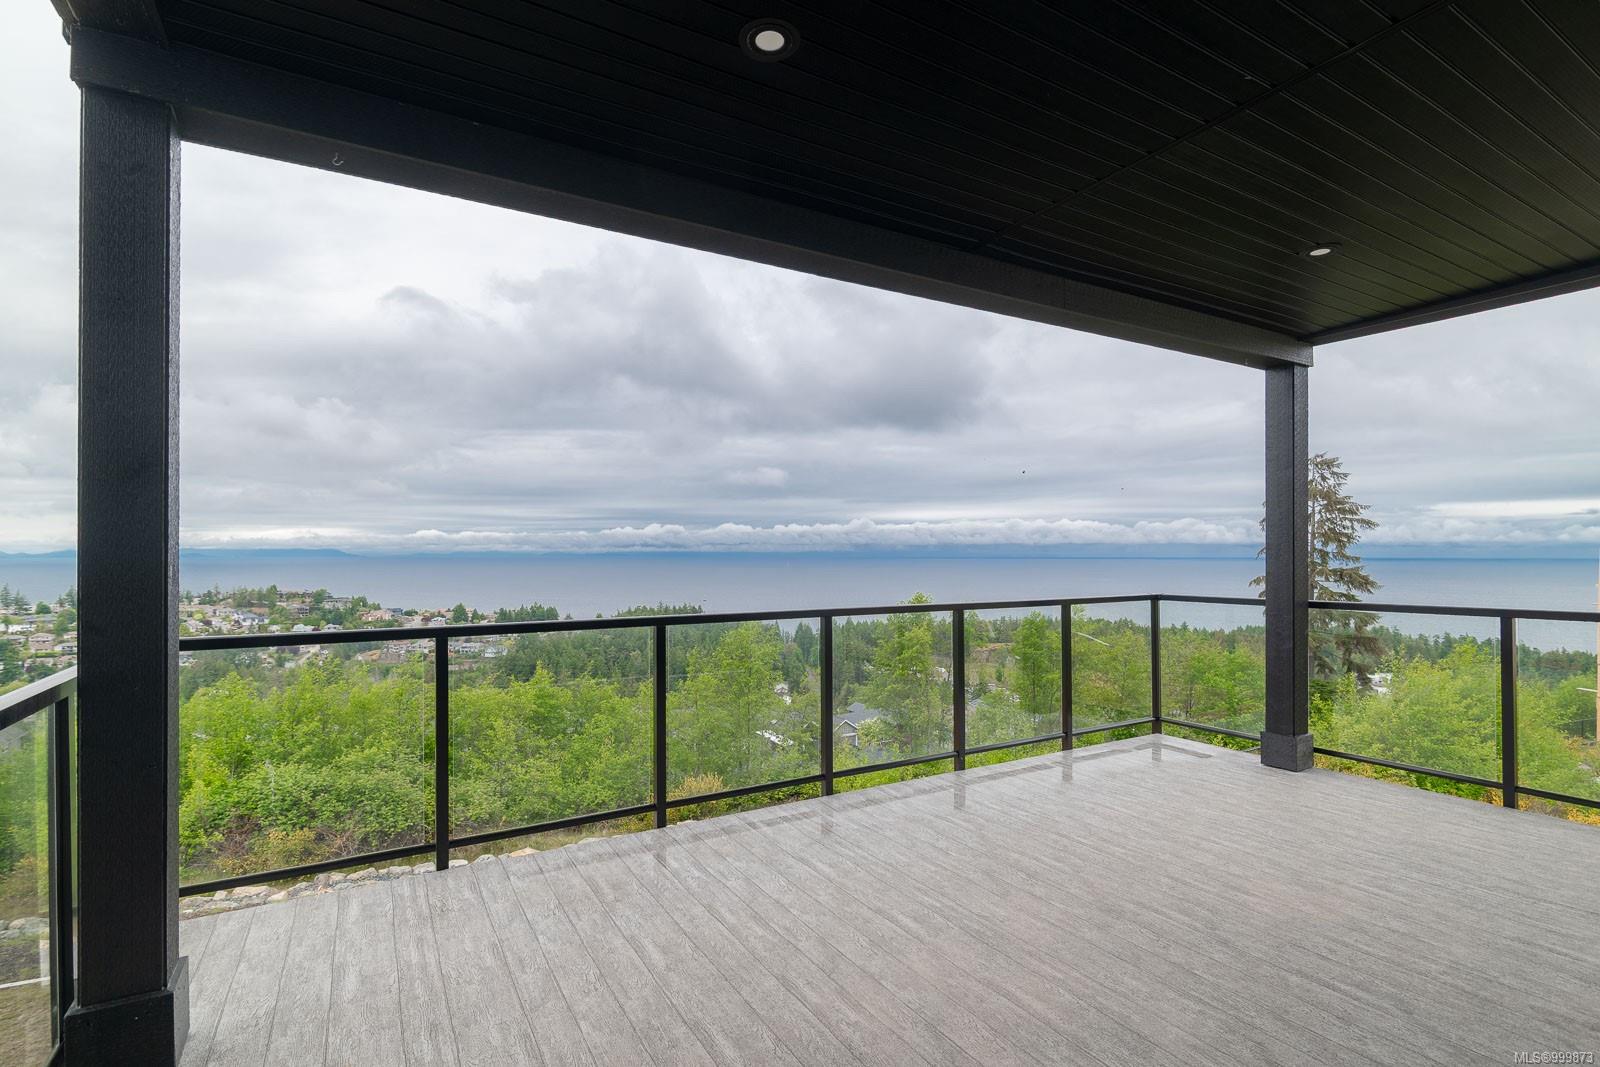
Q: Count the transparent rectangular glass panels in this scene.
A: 10